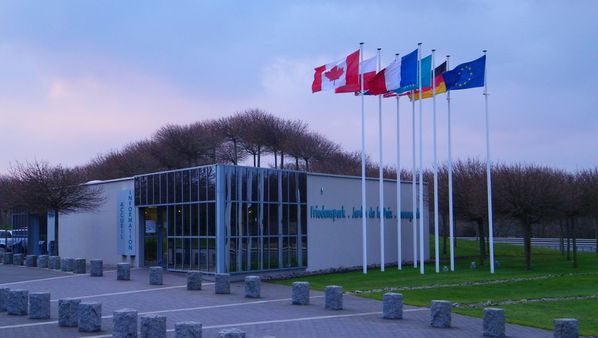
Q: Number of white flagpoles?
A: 8